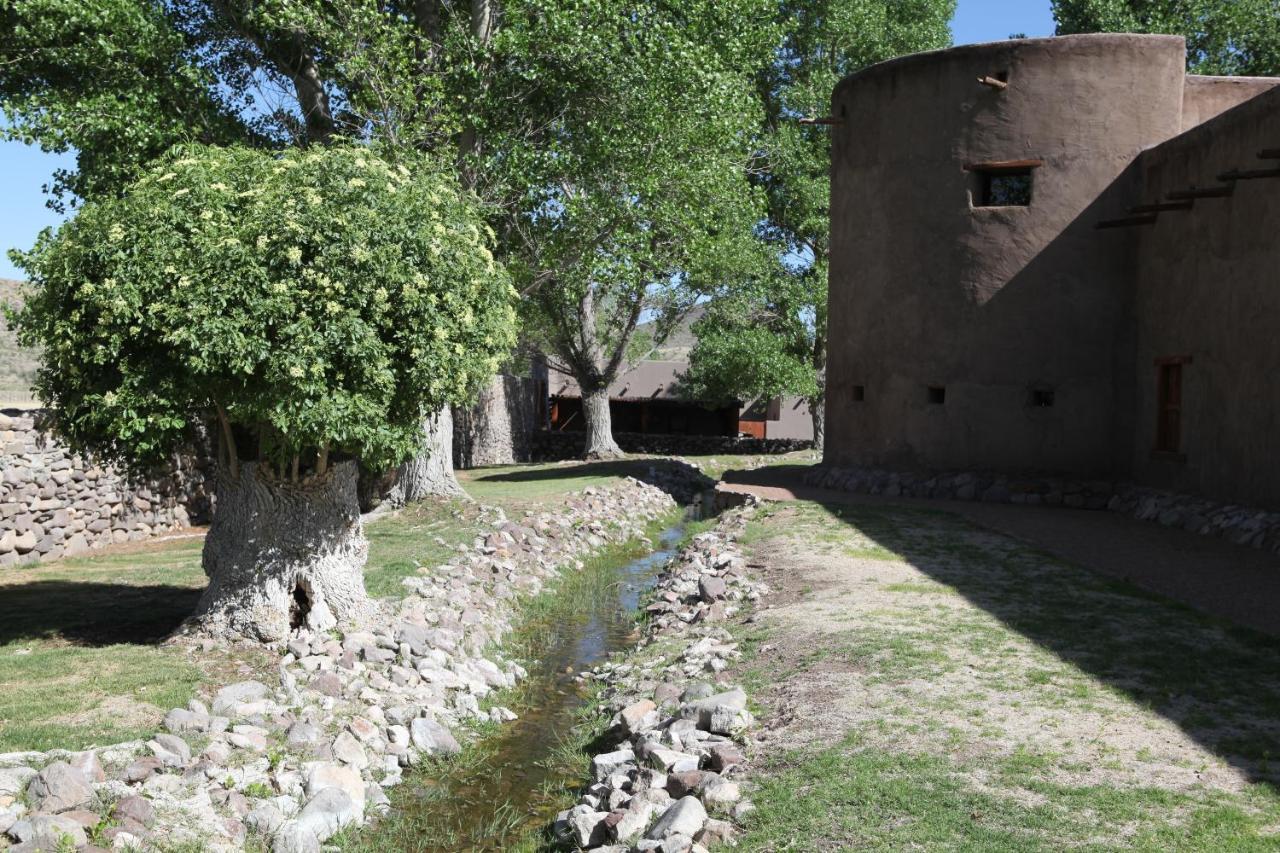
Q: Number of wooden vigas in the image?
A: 7